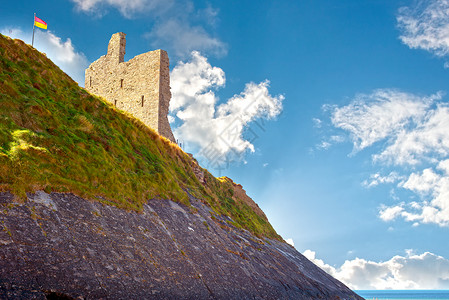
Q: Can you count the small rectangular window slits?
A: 4